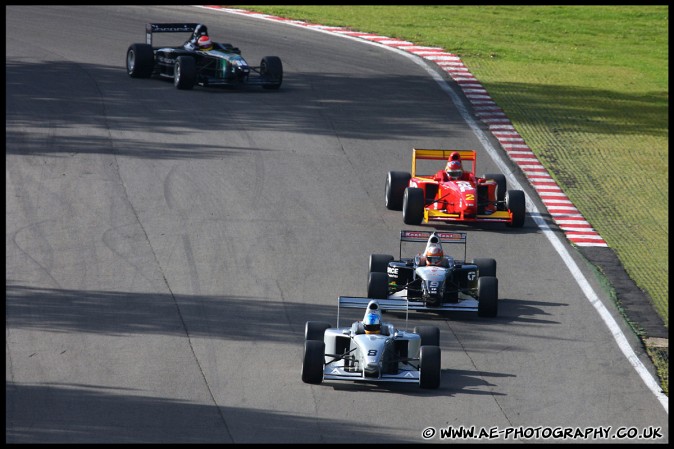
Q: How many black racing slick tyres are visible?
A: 15